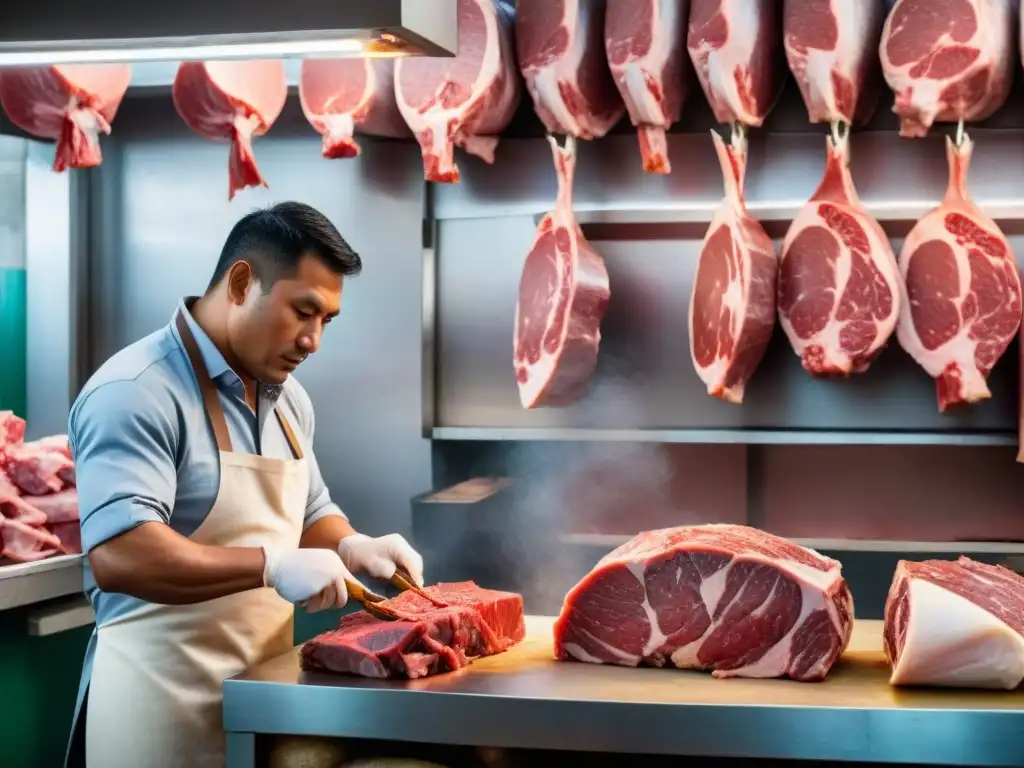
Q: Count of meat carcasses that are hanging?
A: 13